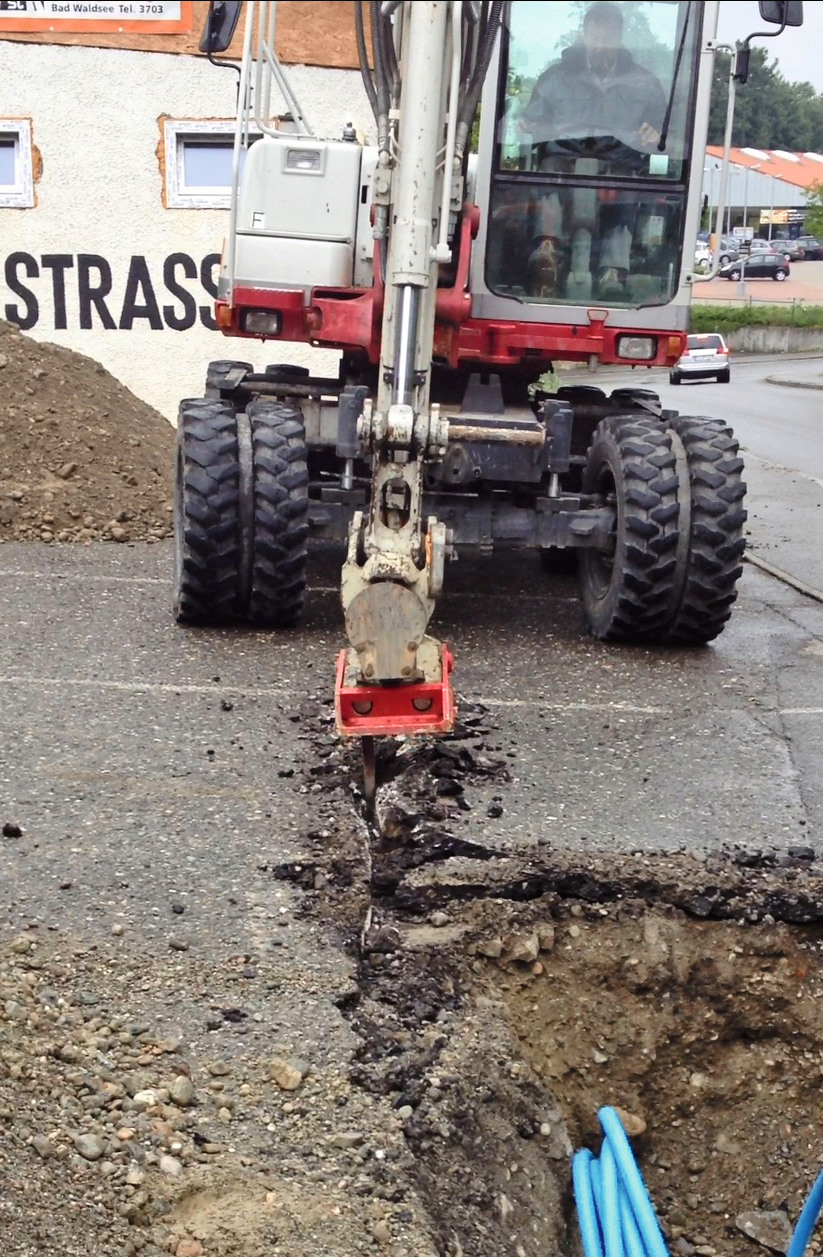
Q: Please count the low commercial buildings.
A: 1